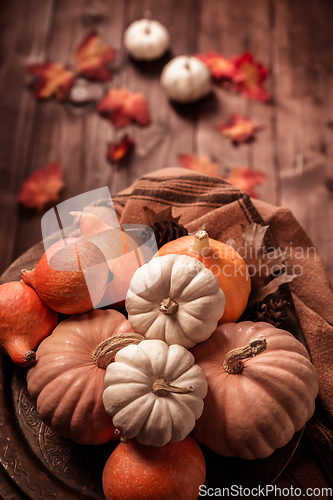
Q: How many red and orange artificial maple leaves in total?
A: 10